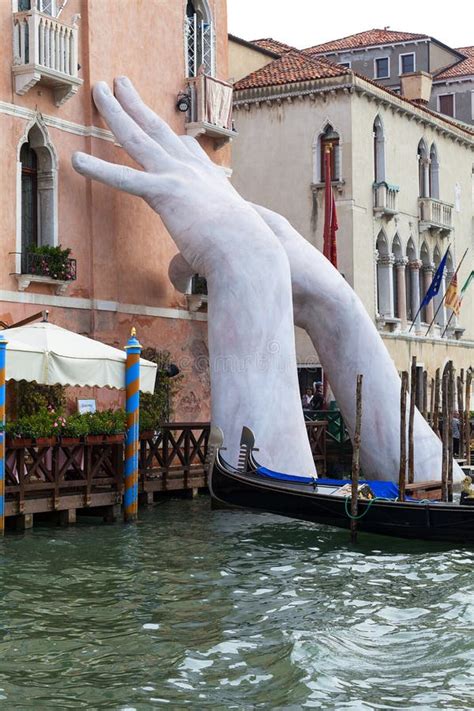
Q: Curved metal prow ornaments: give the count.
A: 2